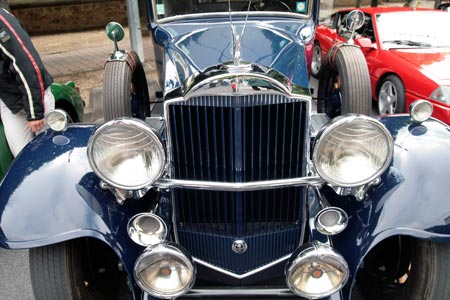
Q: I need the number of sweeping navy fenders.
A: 2